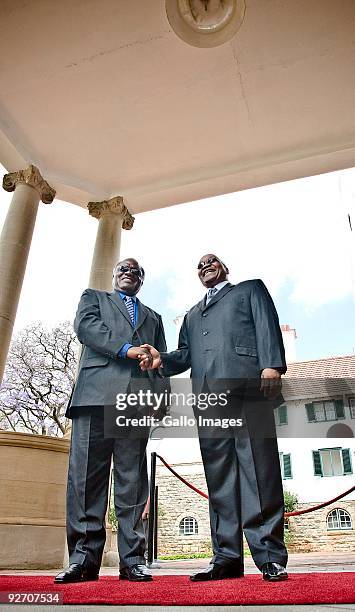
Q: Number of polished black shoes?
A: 4